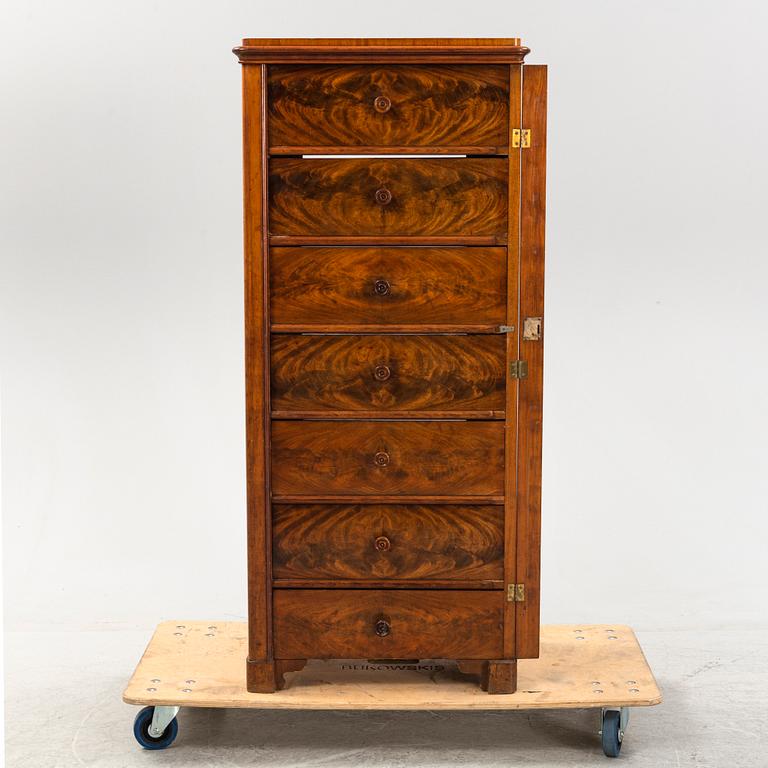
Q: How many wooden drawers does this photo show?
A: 7